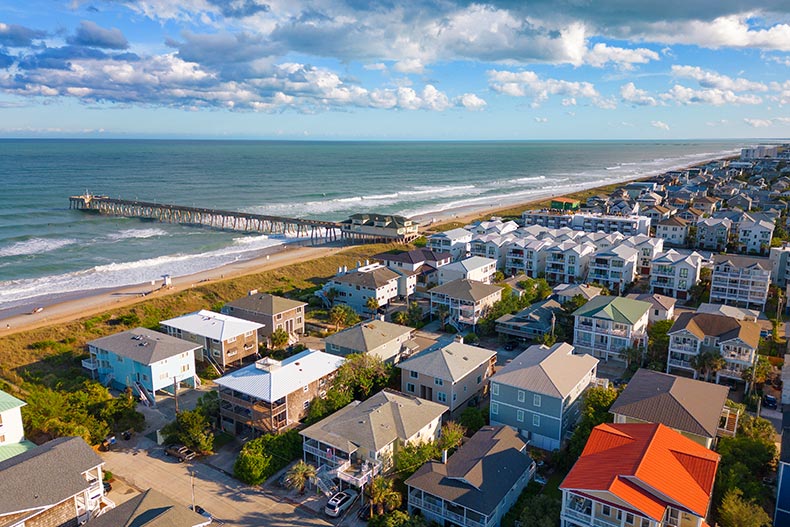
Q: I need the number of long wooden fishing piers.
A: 1